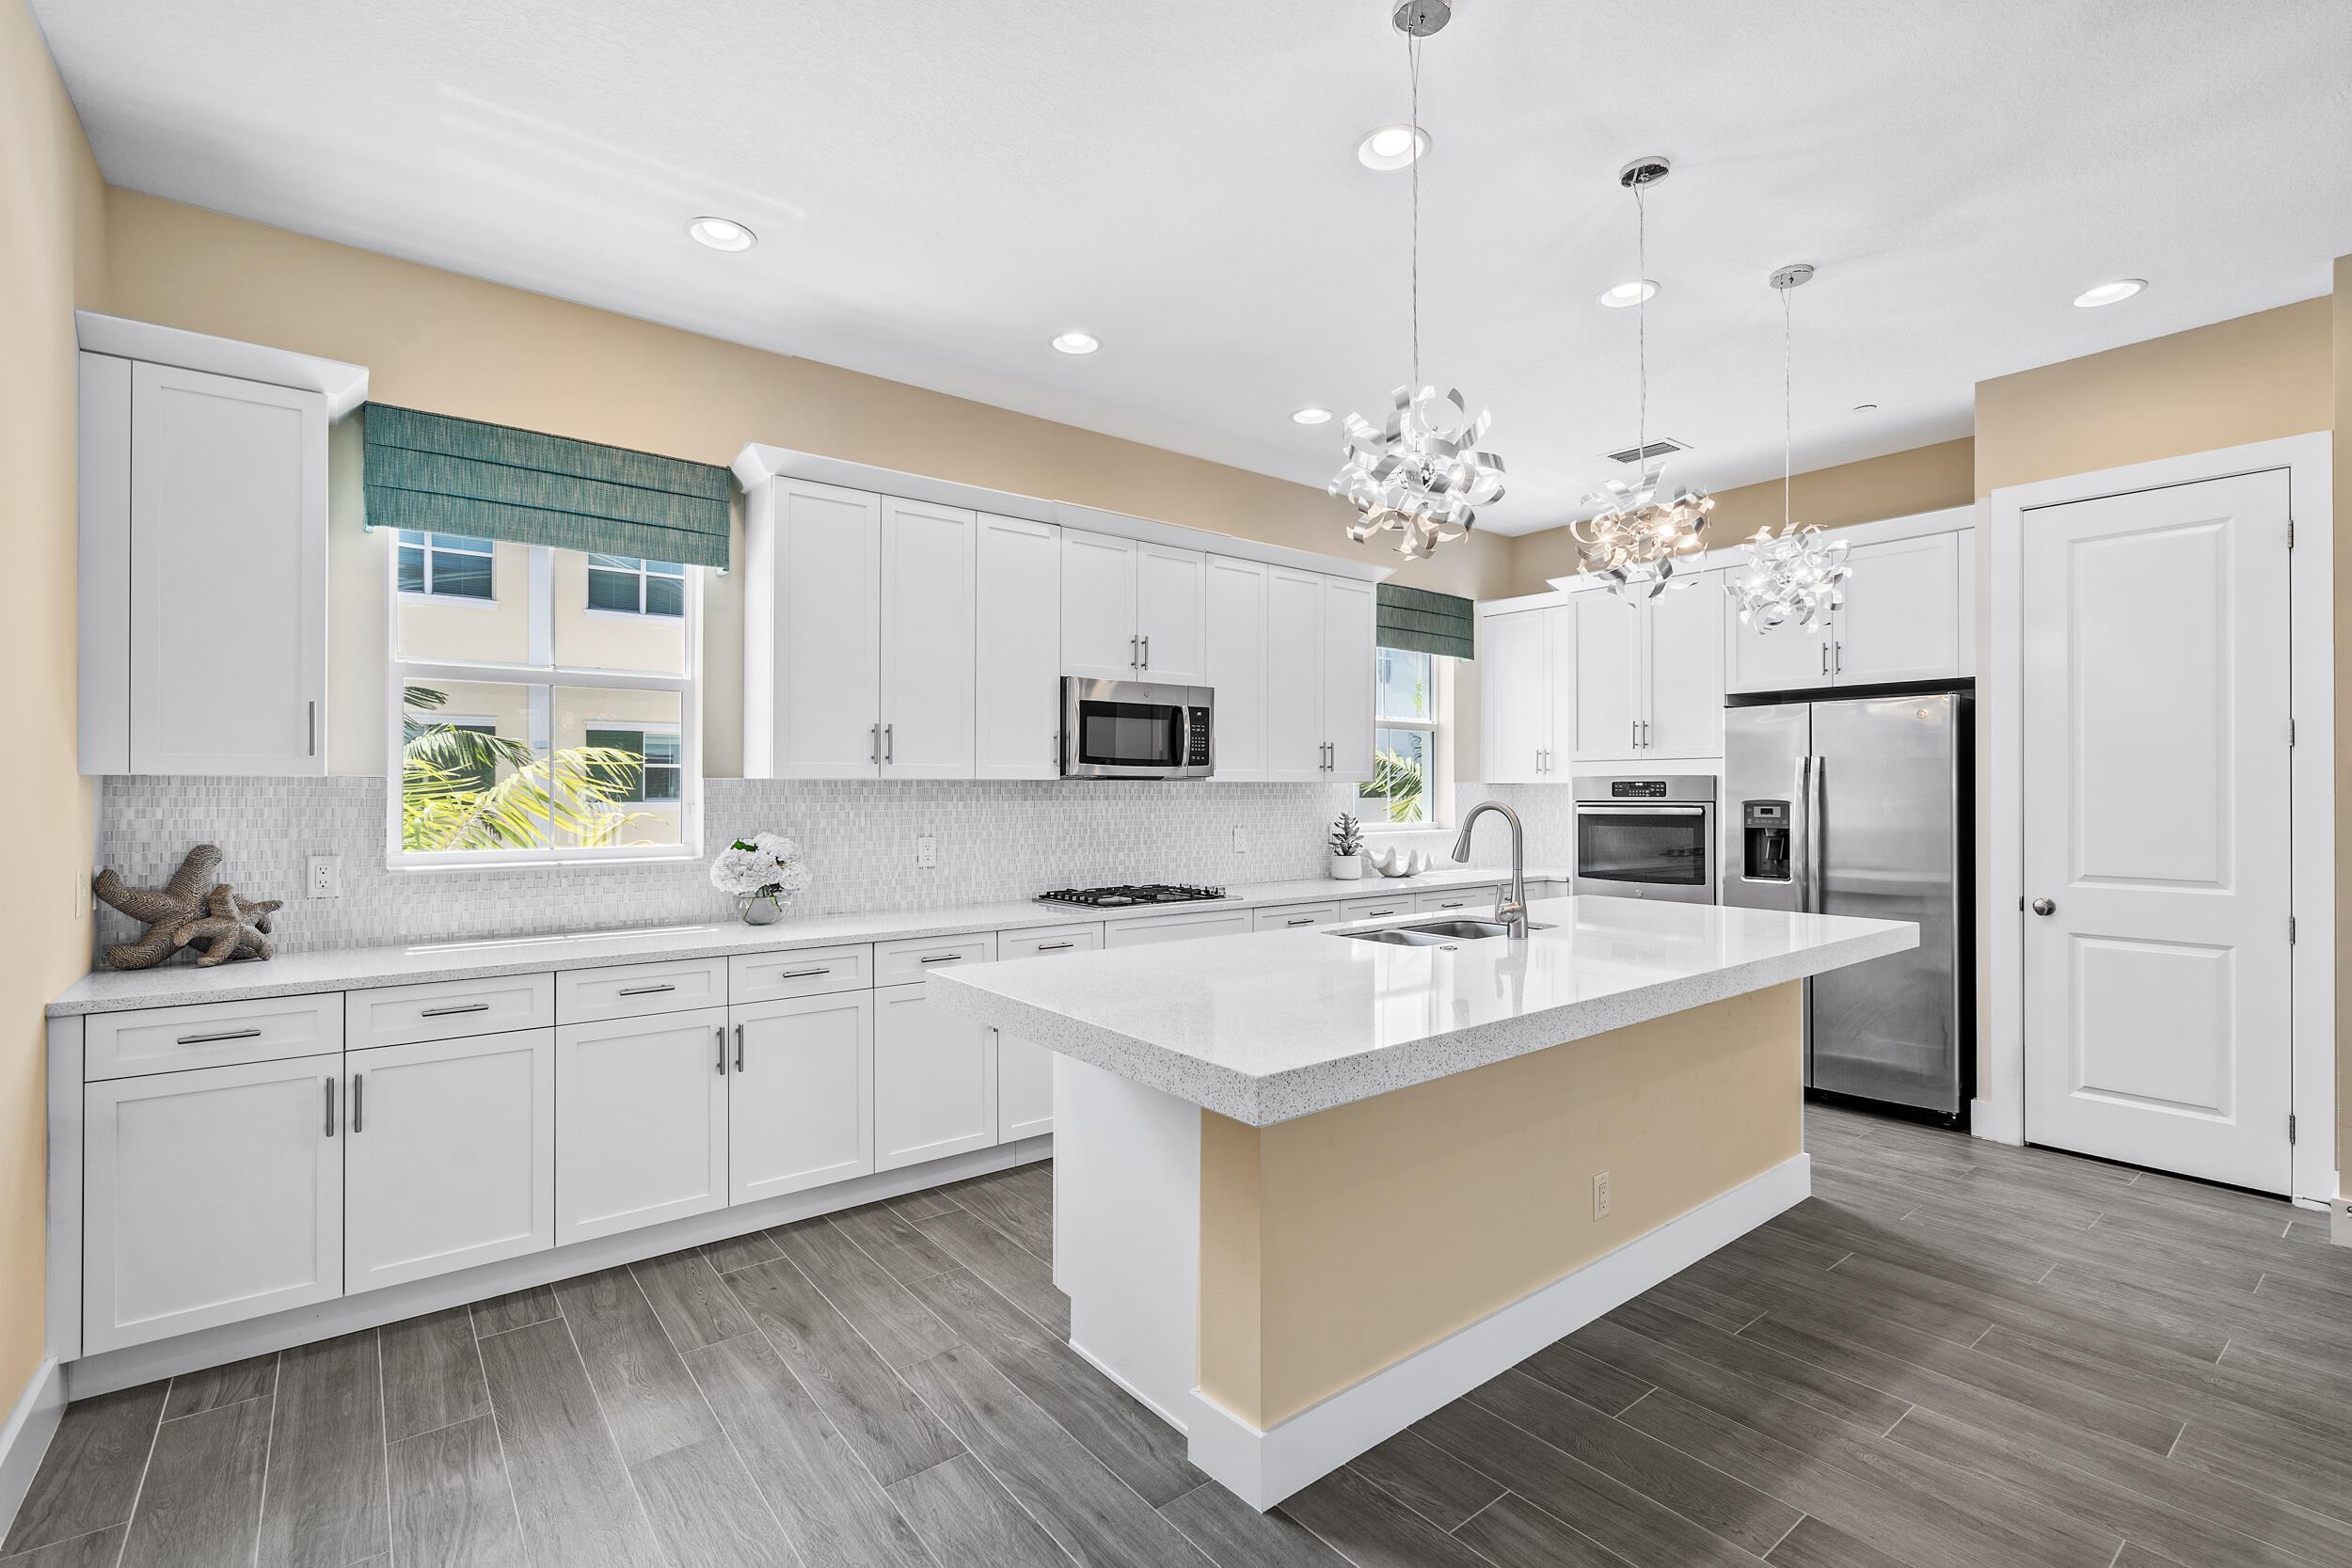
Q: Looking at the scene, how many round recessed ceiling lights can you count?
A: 6